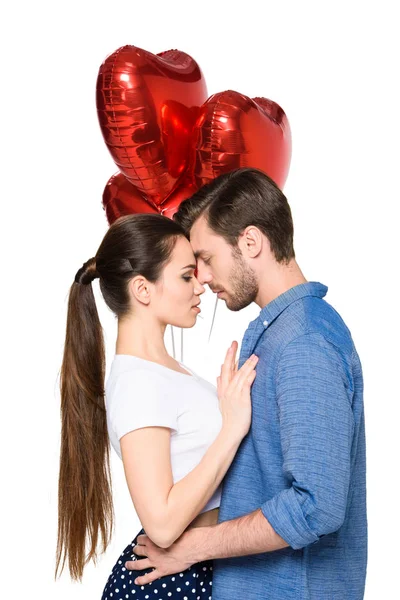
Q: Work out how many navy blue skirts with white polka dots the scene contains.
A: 1